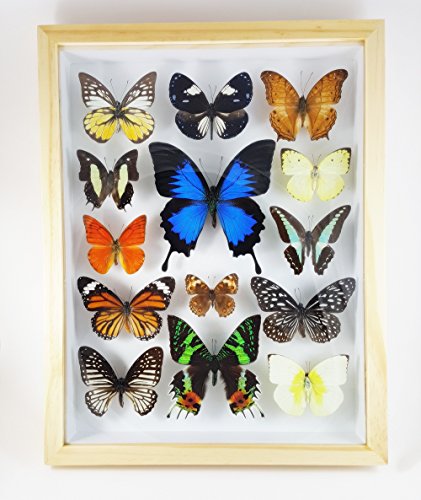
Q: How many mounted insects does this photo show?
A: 14